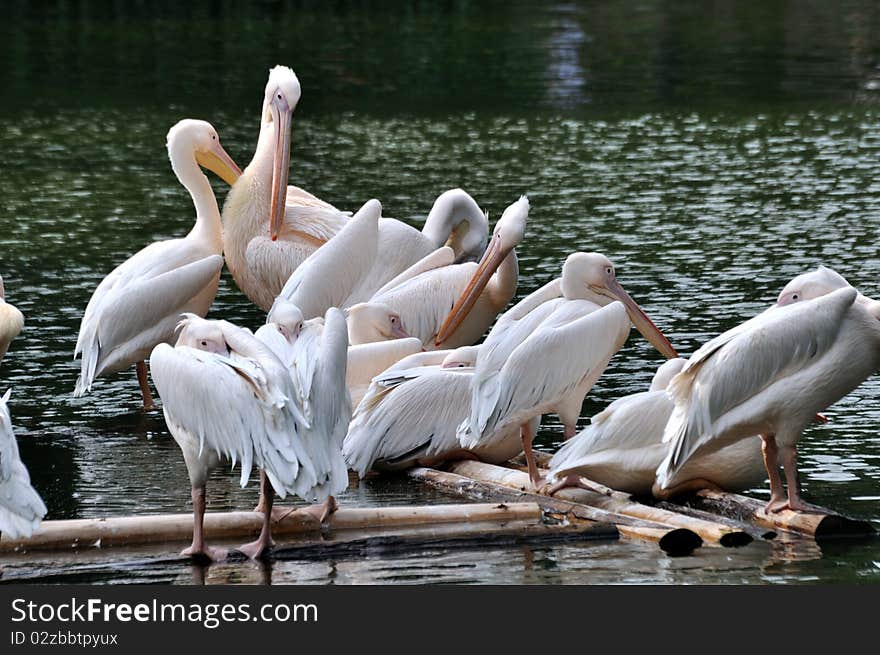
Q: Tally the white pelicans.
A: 13